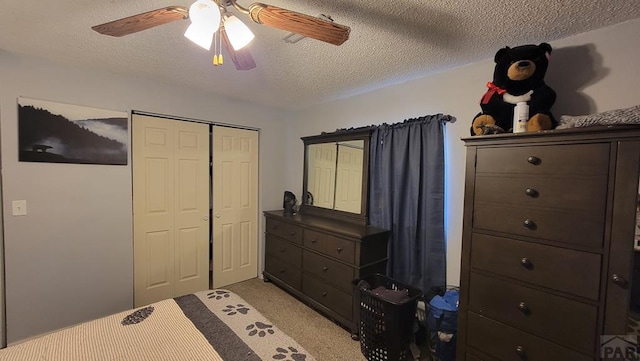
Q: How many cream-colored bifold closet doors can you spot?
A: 2